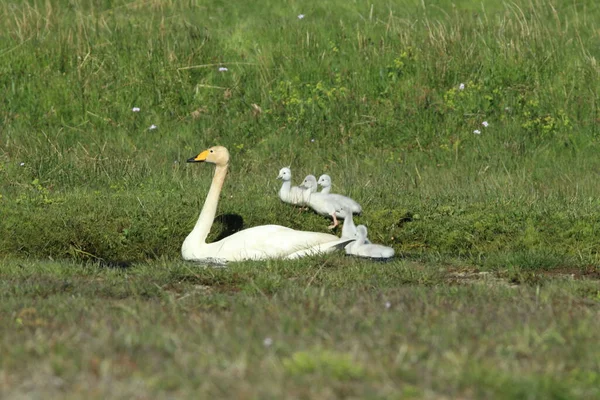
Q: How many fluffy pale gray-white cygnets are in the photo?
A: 5